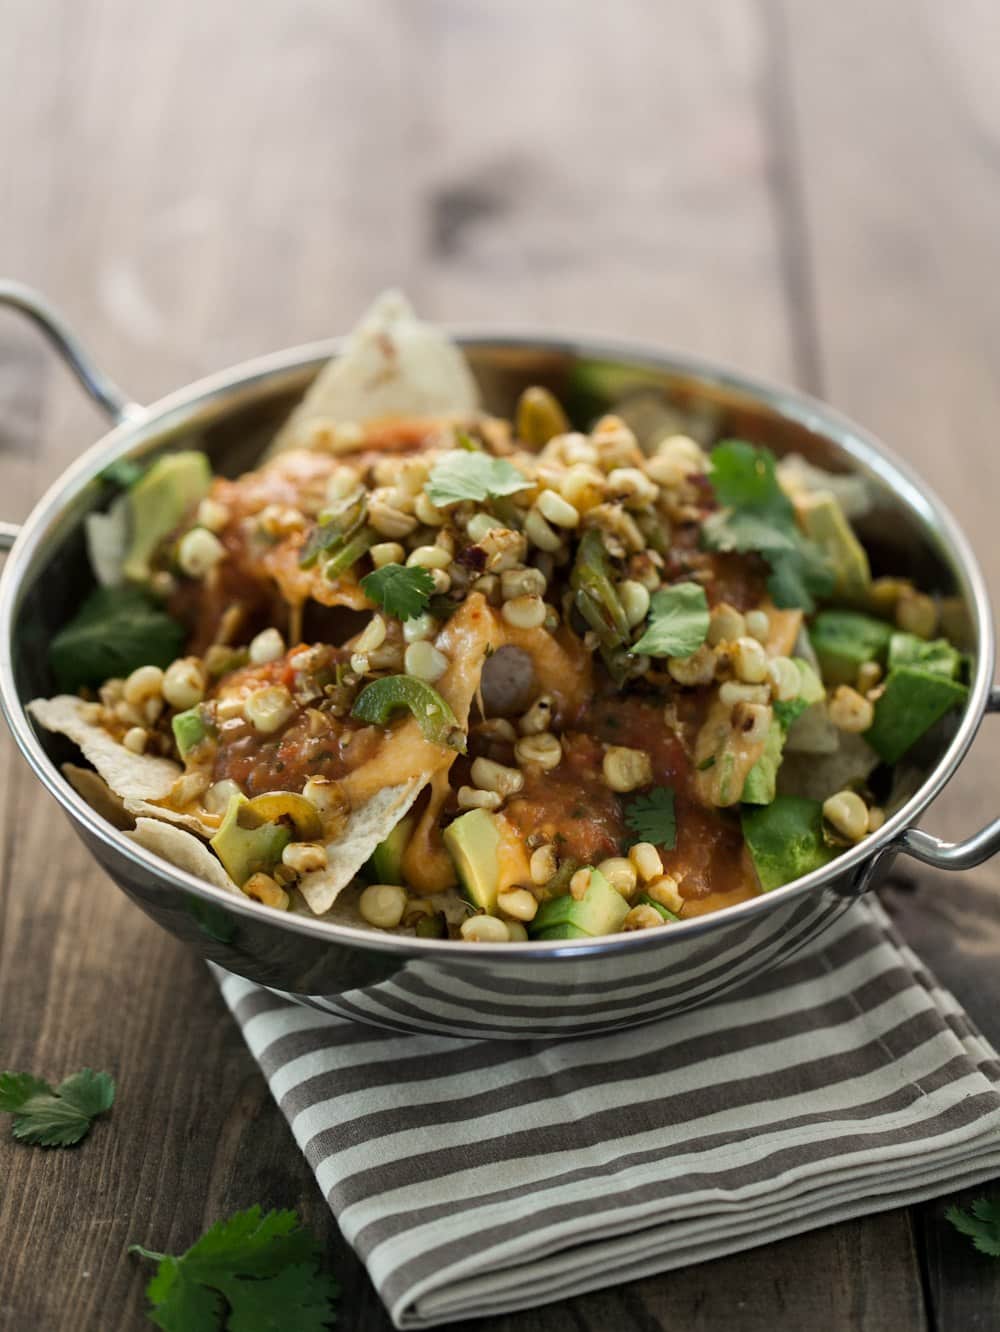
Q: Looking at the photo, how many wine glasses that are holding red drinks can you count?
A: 0